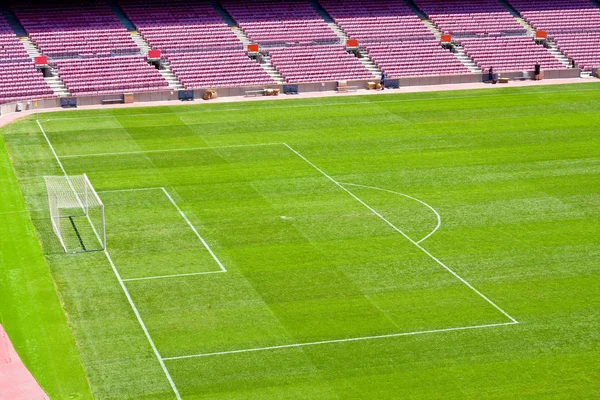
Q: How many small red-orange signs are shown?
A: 6